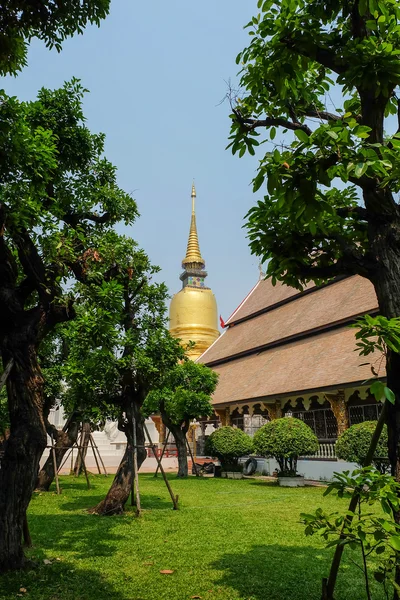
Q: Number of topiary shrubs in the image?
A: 3